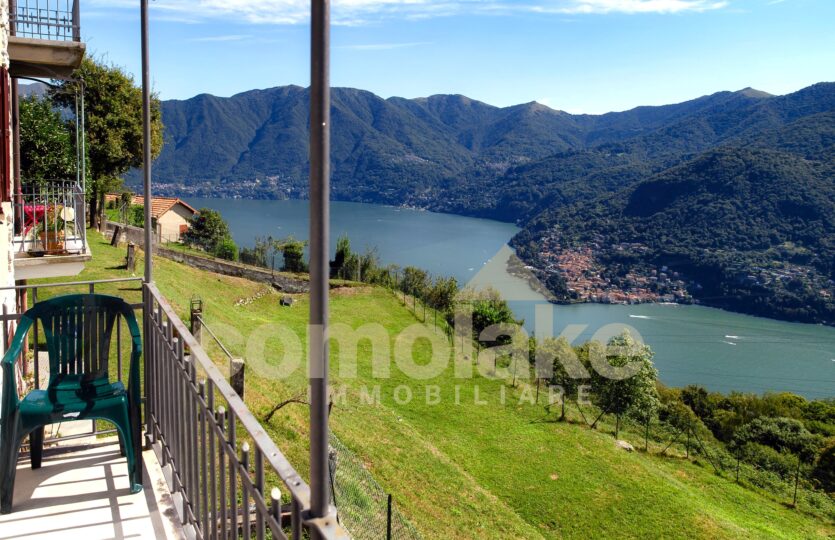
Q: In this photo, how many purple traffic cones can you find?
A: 0